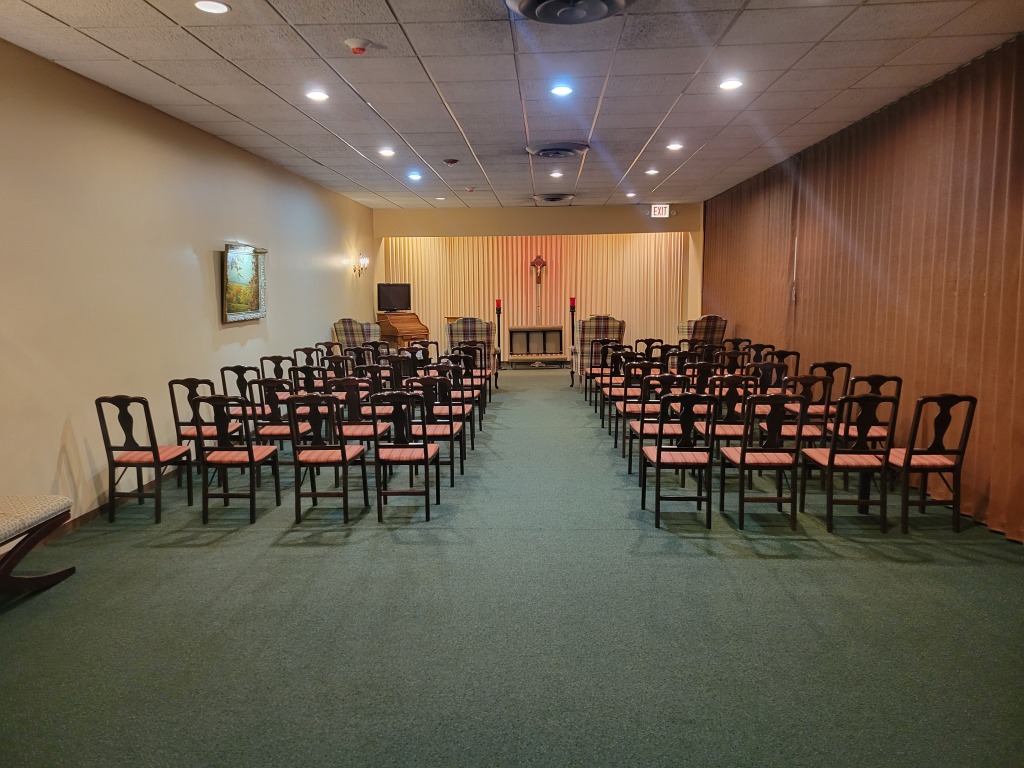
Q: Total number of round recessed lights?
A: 11